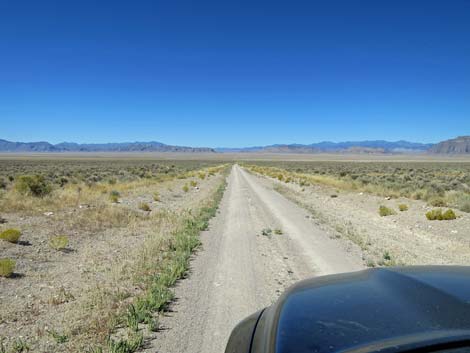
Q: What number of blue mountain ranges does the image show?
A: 2